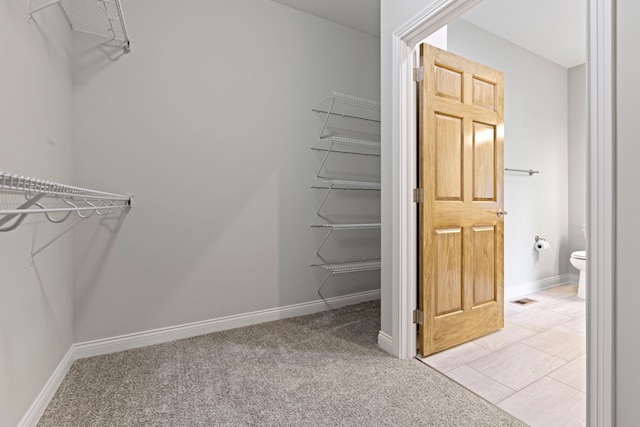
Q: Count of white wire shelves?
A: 7